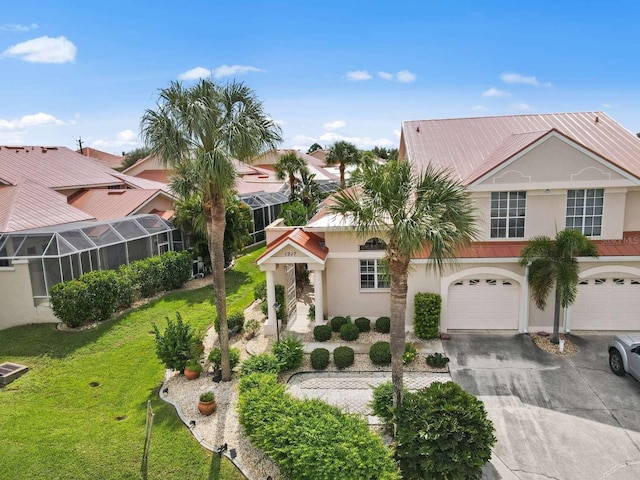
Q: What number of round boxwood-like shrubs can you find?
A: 8